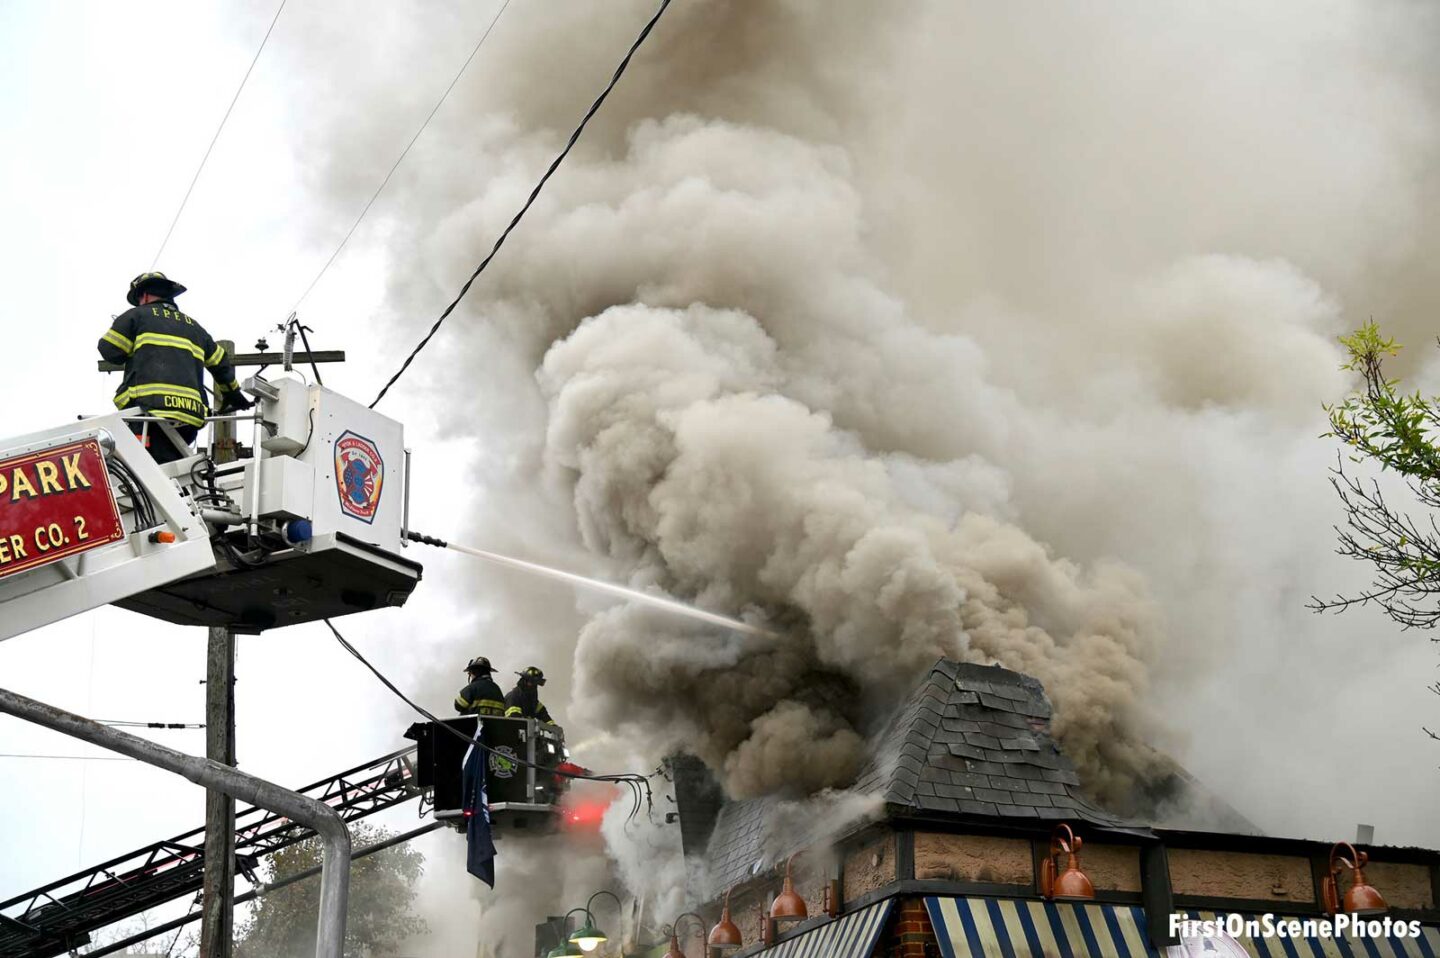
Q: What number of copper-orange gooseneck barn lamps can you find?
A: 5